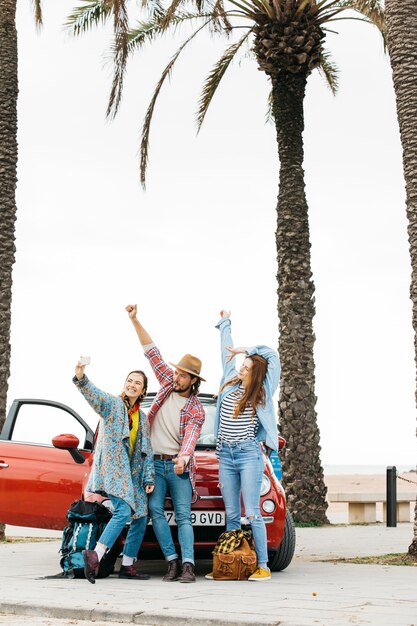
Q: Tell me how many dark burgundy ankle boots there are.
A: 2